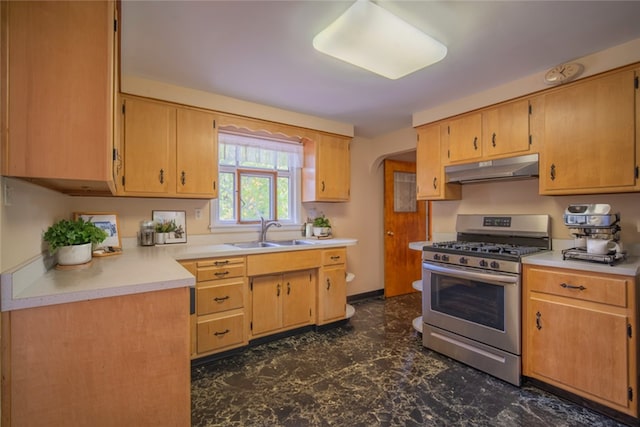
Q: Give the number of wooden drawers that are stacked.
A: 4